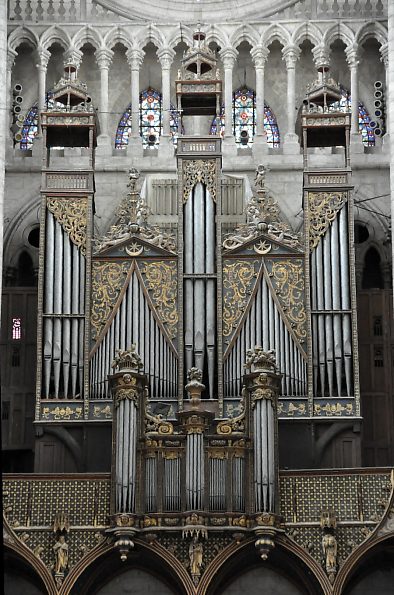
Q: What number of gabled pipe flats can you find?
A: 2